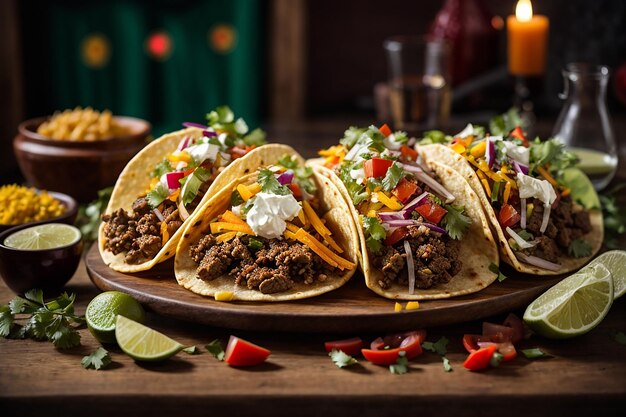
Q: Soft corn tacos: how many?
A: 4